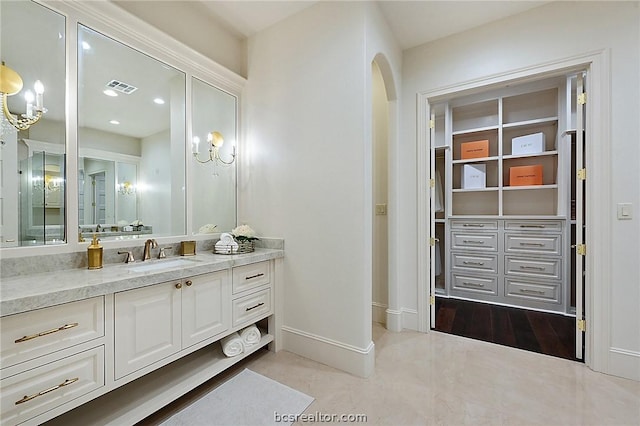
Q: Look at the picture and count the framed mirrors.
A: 3